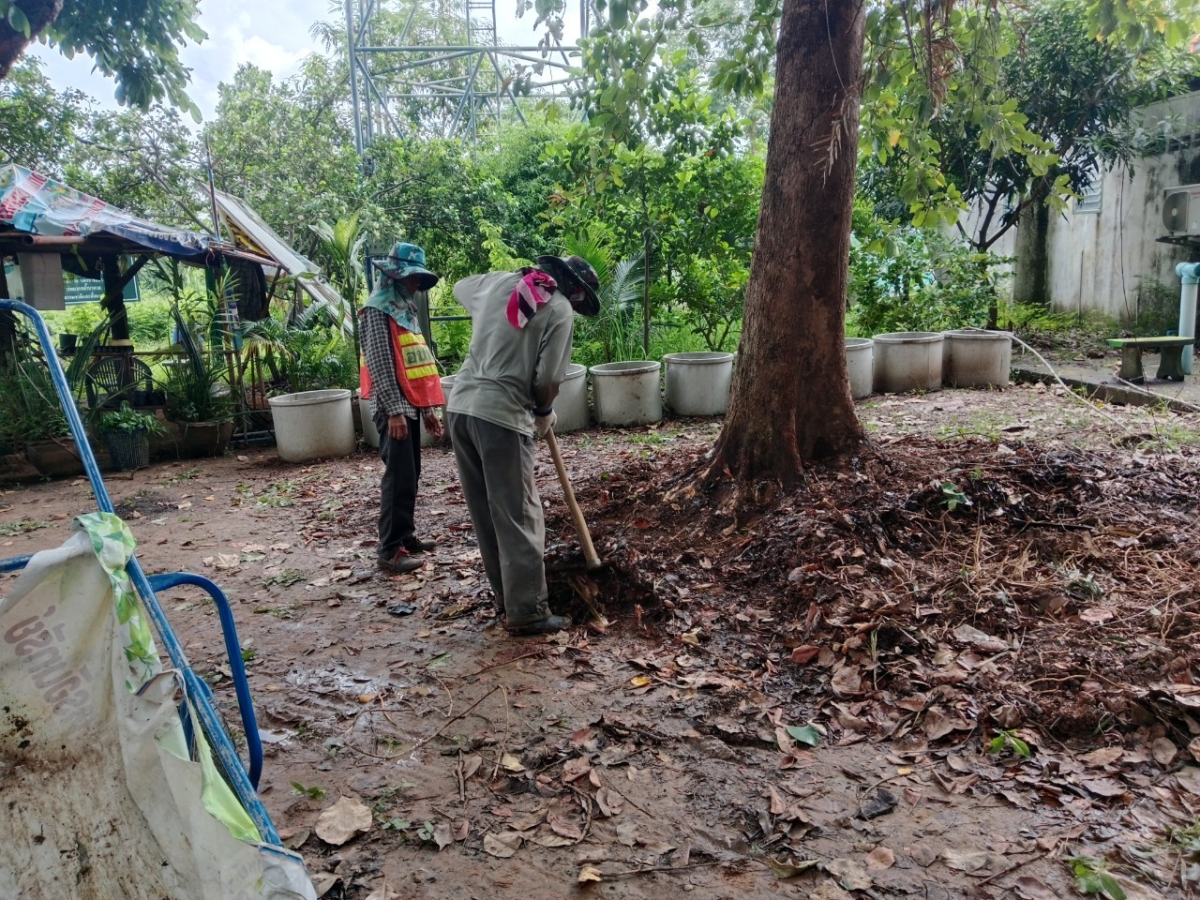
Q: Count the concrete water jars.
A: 9